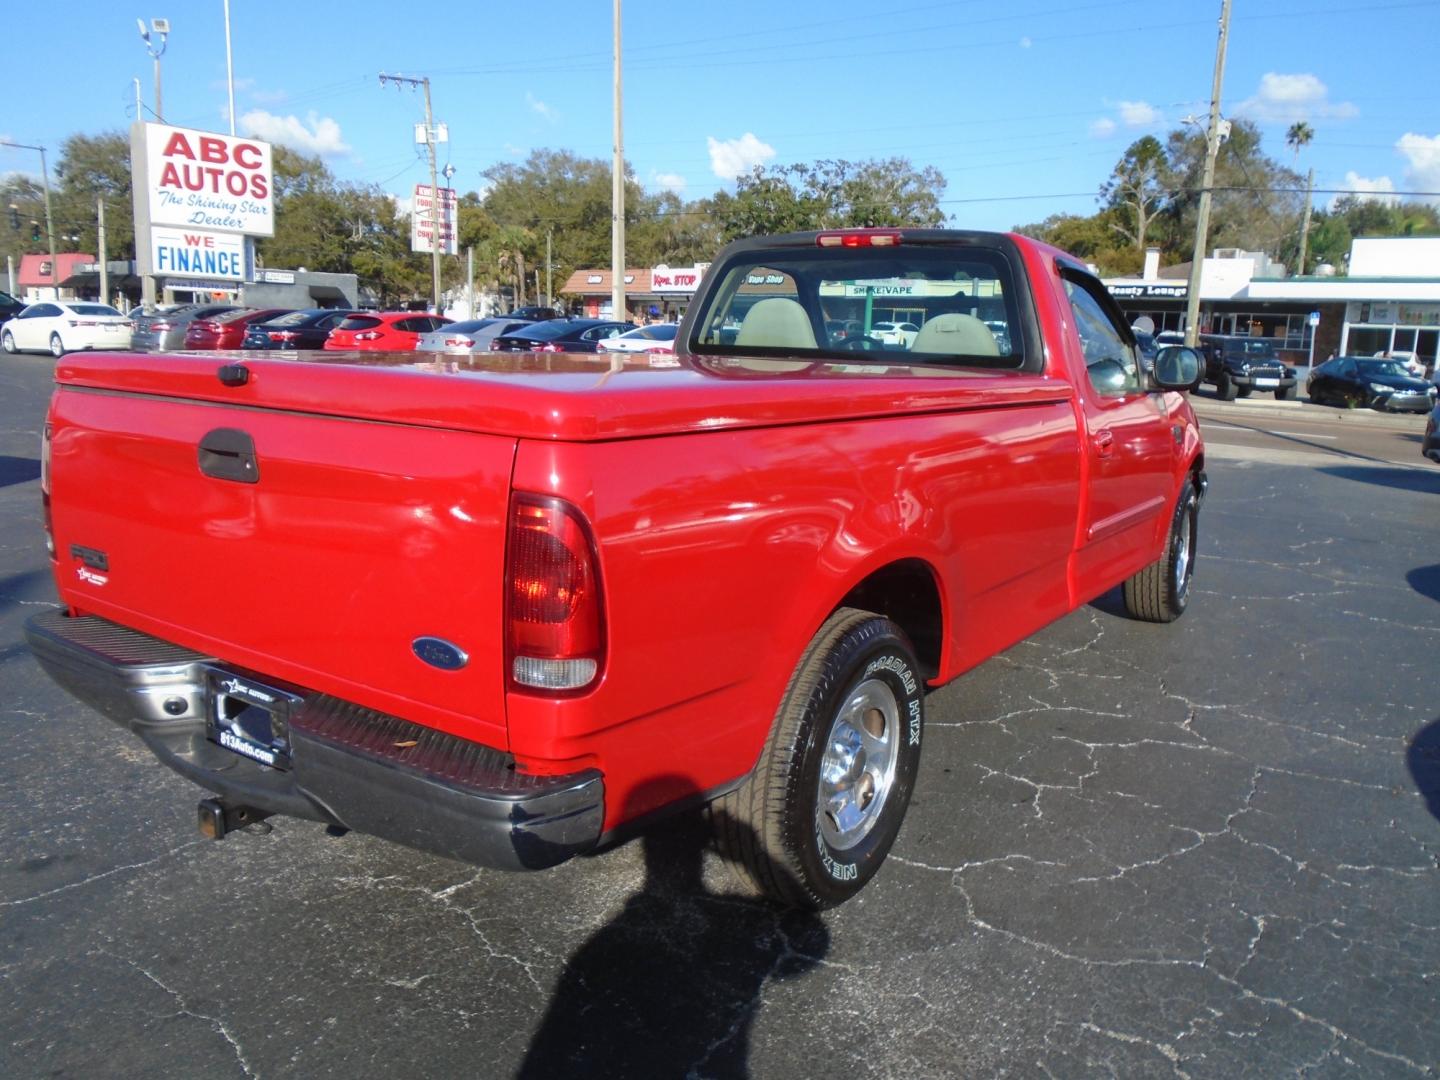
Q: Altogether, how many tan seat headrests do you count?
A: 2